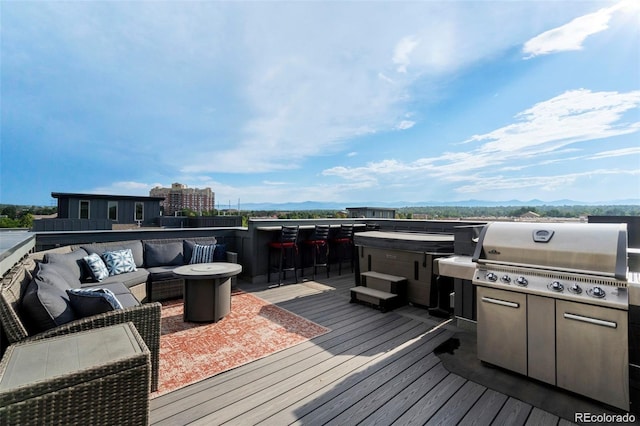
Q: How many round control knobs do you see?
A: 6